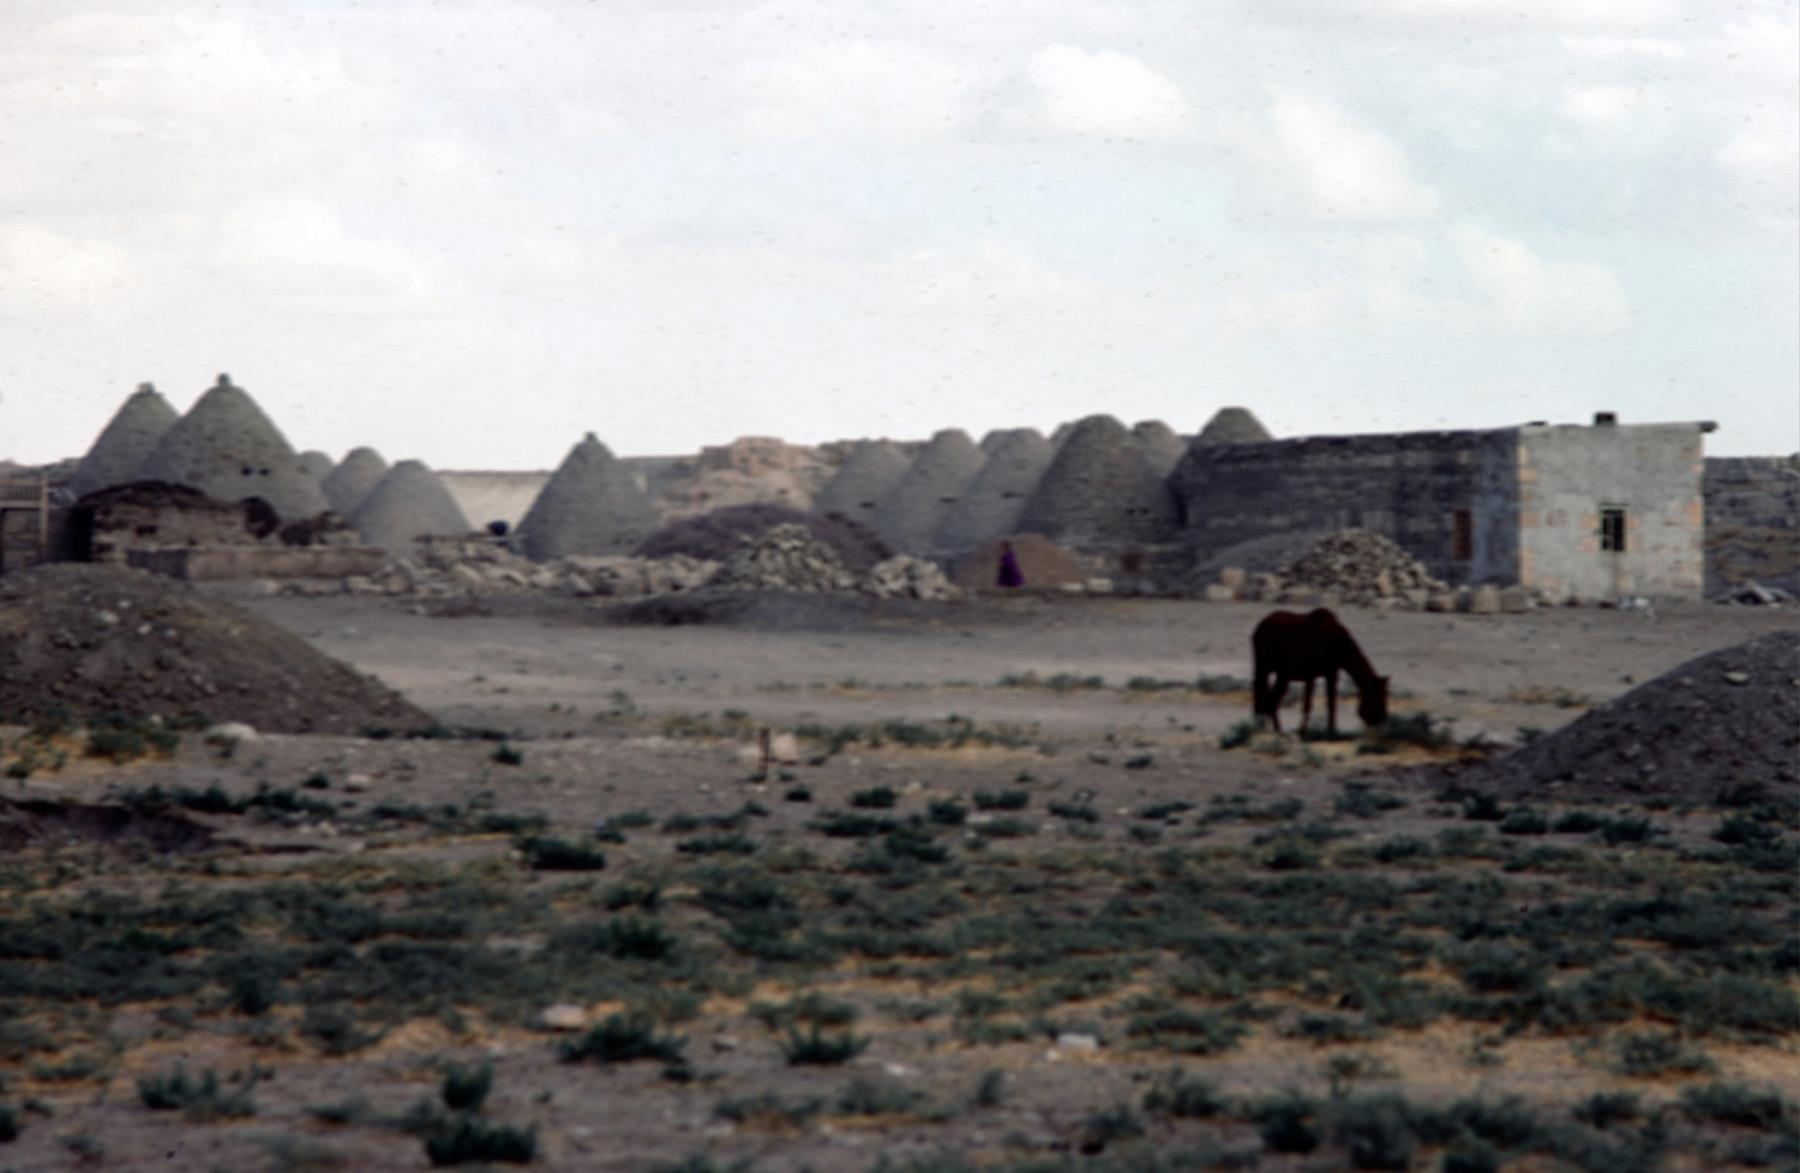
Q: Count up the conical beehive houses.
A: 14